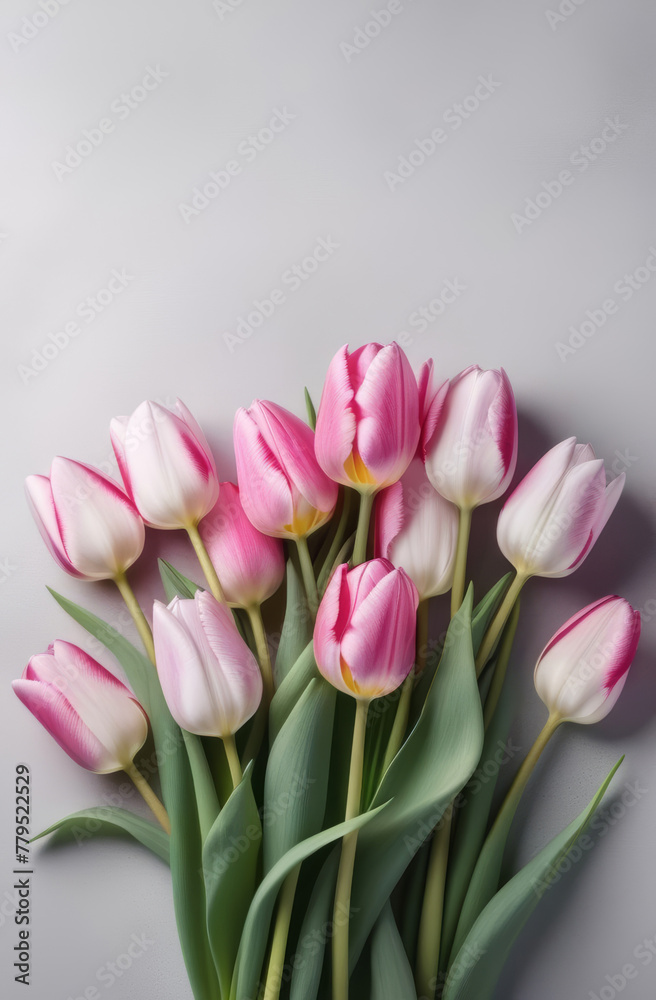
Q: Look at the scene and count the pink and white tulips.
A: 12